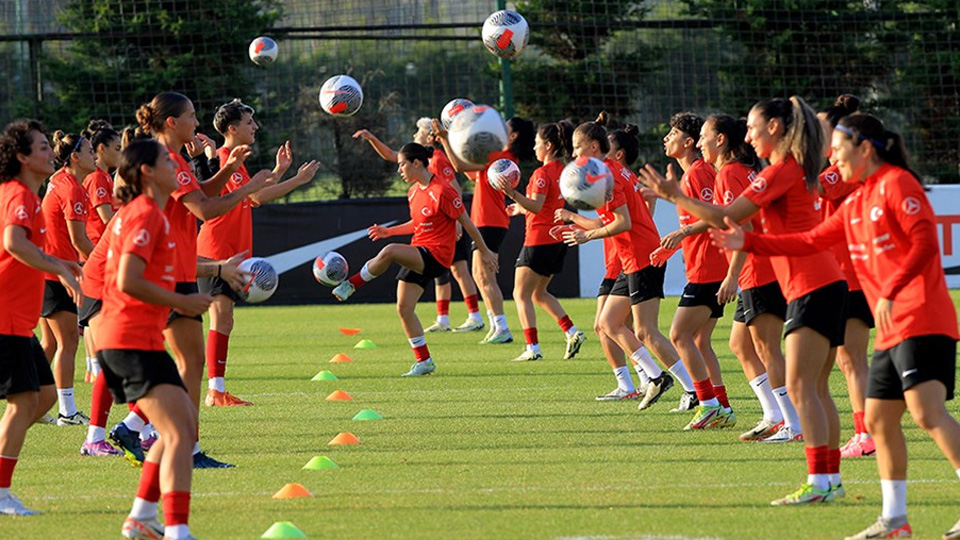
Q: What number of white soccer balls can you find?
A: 9